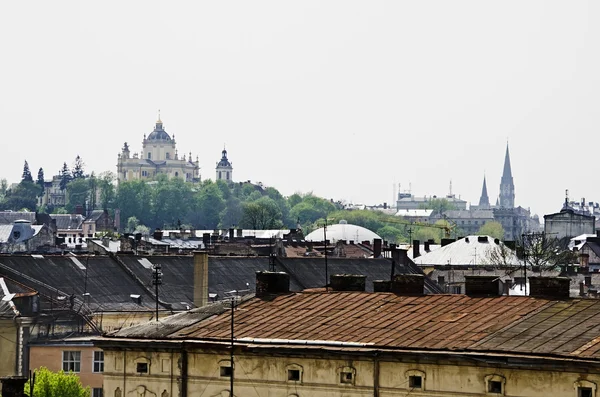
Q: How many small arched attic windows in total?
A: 7